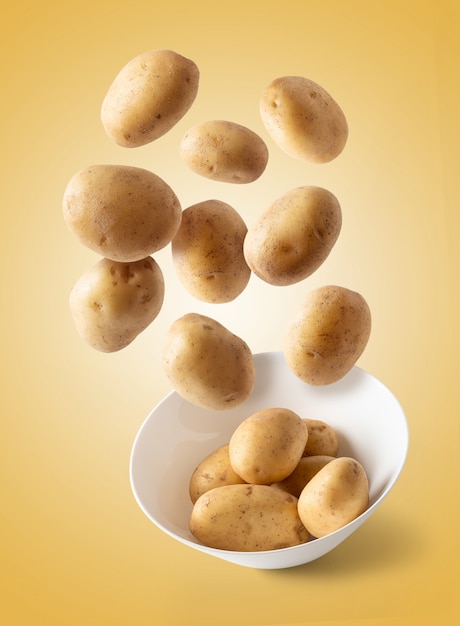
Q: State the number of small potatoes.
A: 15